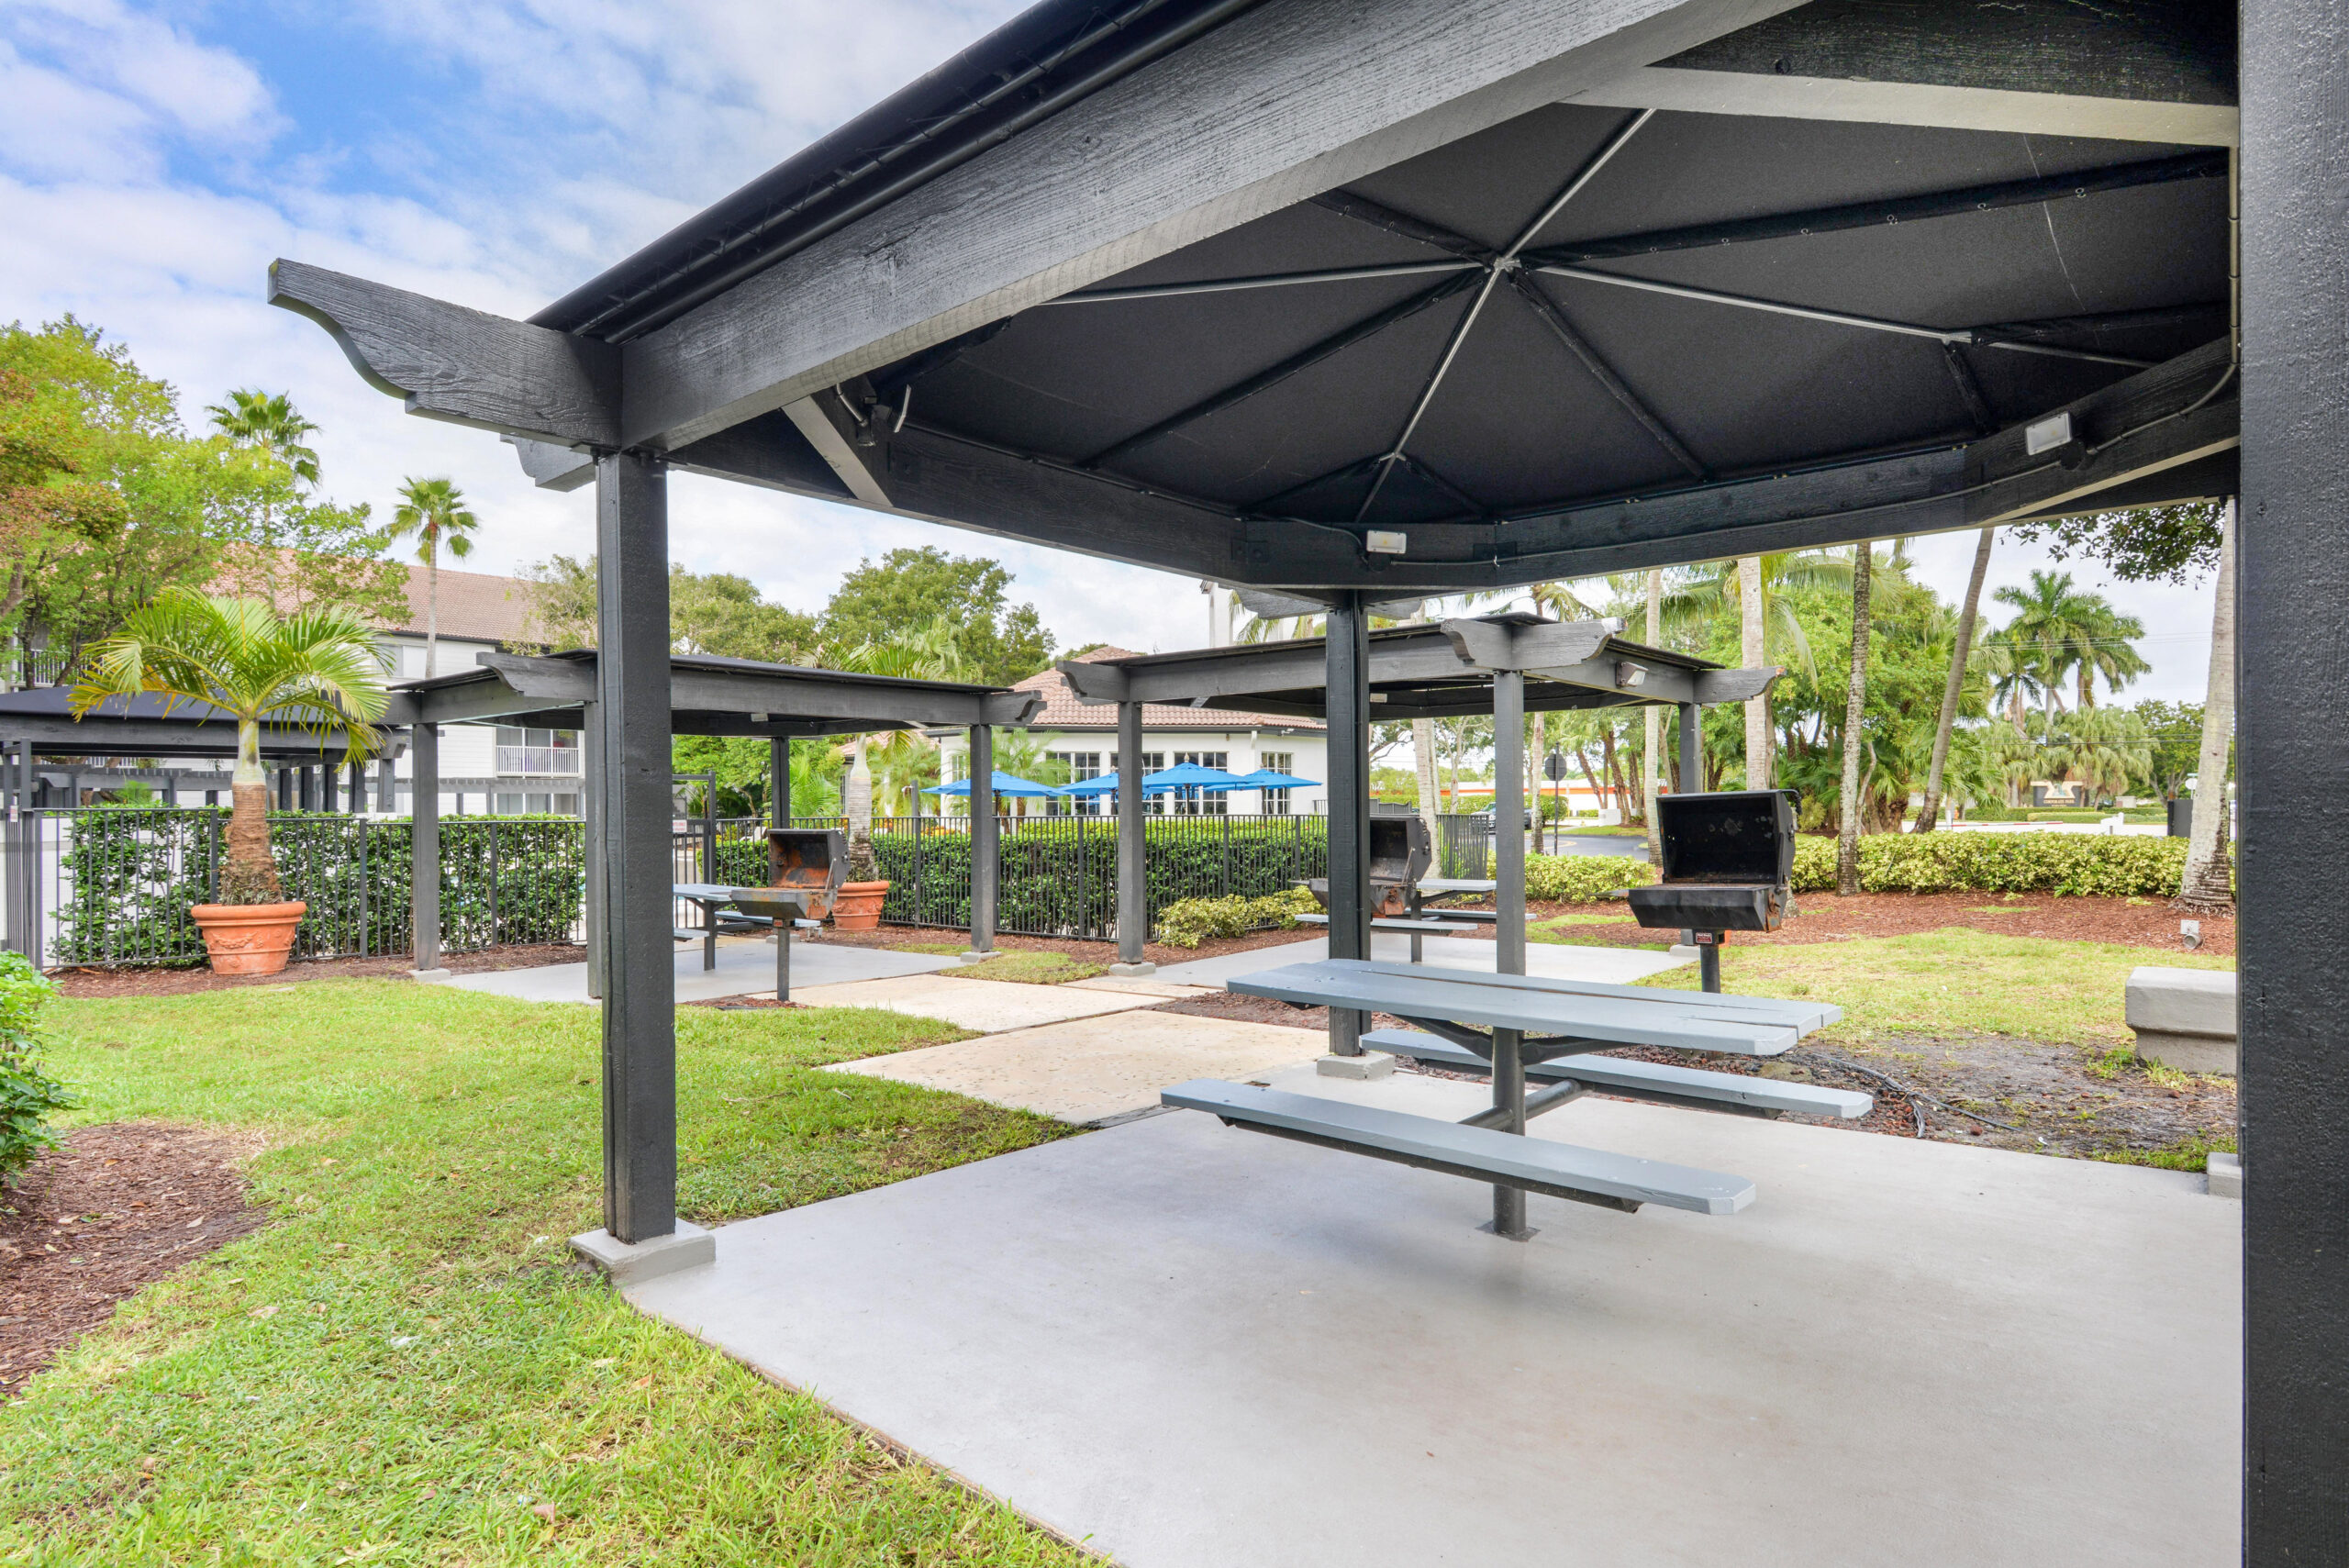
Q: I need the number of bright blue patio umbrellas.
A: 4